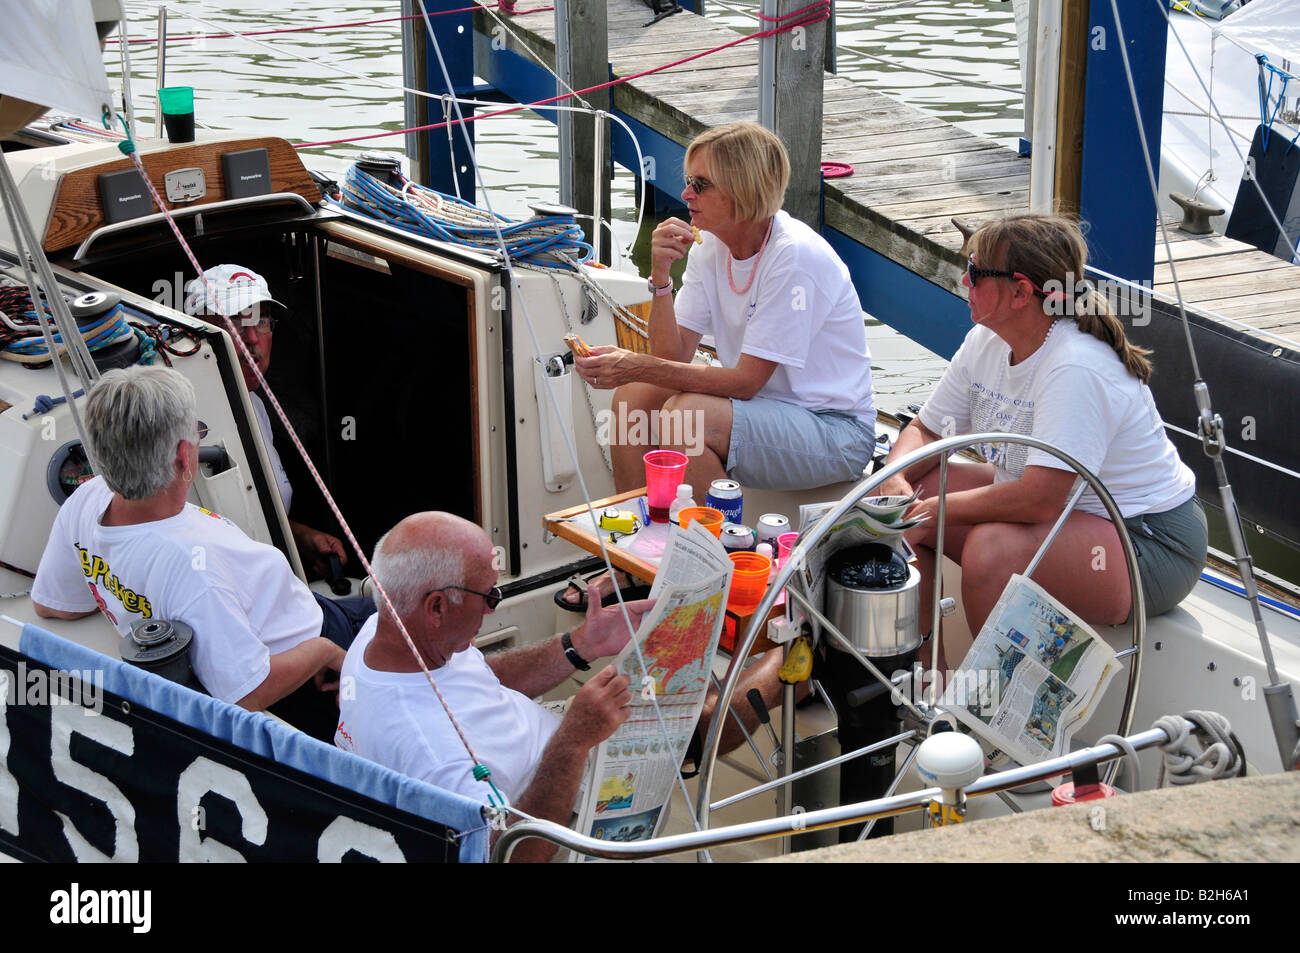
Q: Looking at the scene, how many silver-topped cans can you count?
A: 3